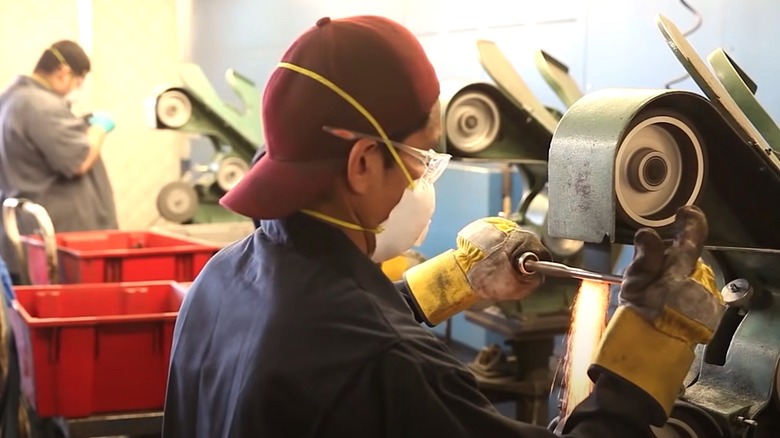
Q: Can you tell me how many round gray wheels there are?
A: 5